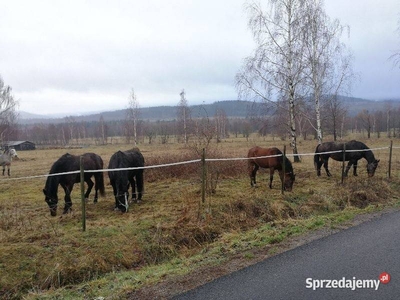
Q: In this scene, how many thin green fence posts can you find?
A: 5